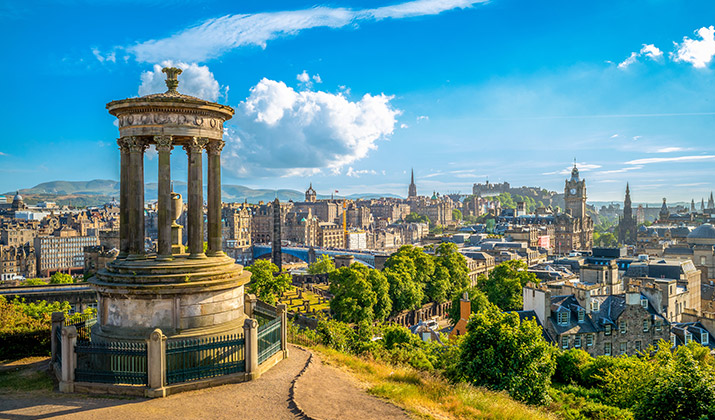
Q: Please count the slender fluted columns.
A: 5